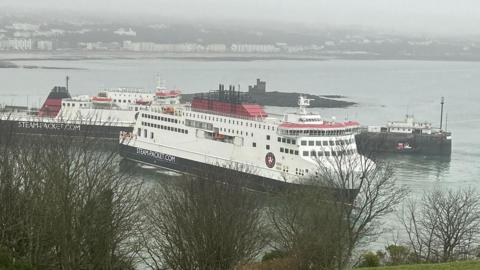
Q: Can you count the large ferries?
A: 2